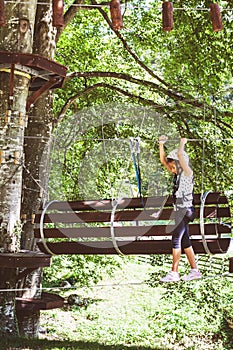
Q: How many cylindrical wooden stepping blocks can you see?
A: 5